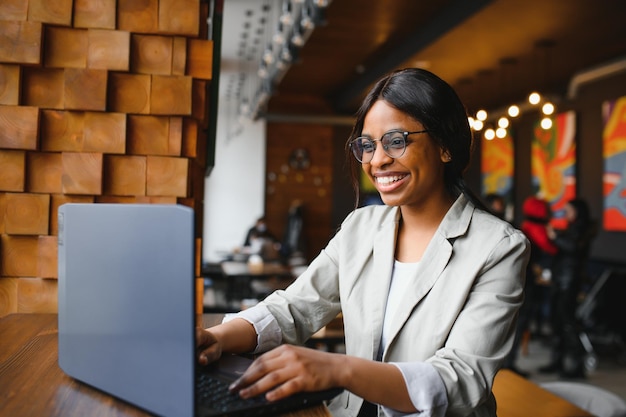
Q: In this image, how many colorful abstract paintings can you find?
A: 3